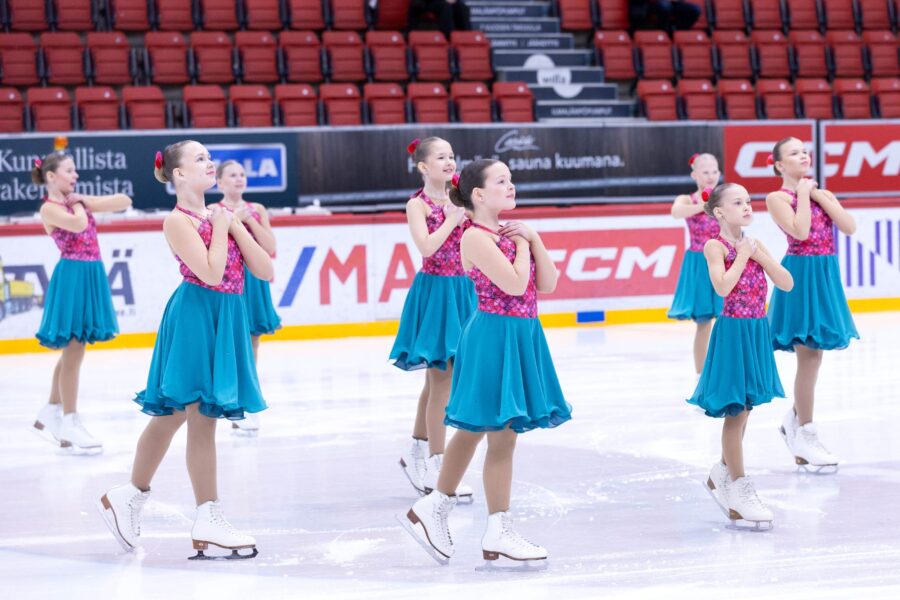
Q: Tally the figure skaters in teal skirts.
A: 8